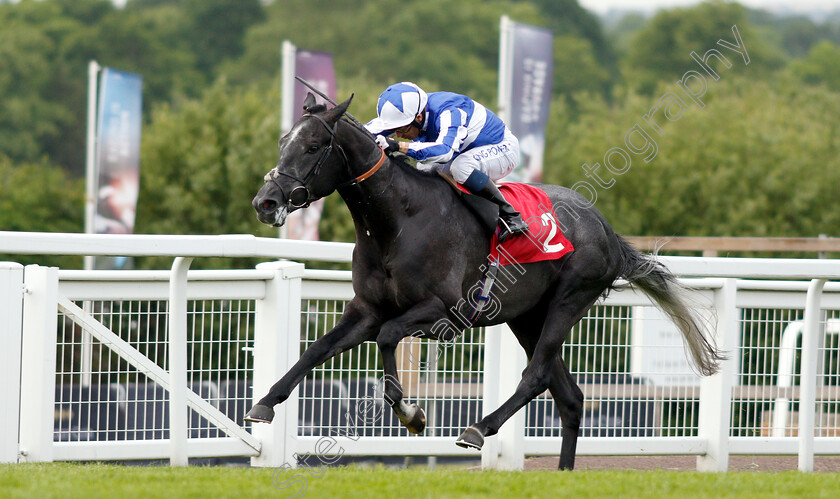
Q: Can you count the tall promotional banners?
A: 3